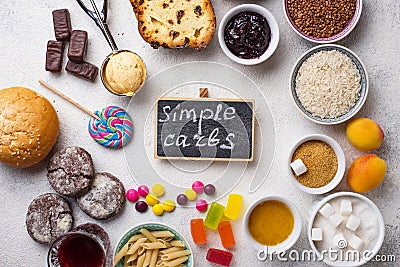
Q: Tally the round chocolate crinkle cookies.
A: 3